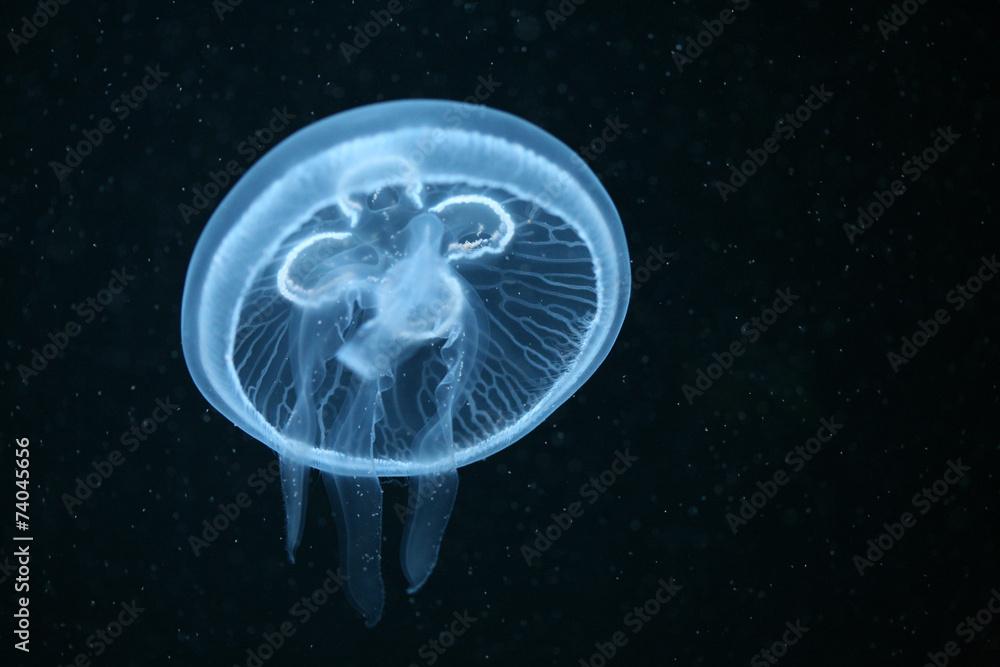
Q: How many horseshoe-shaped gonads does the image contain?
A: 4